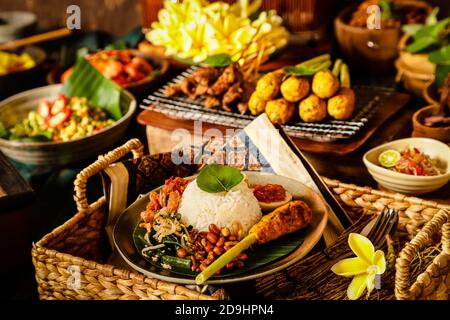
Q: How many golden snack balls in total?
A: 7